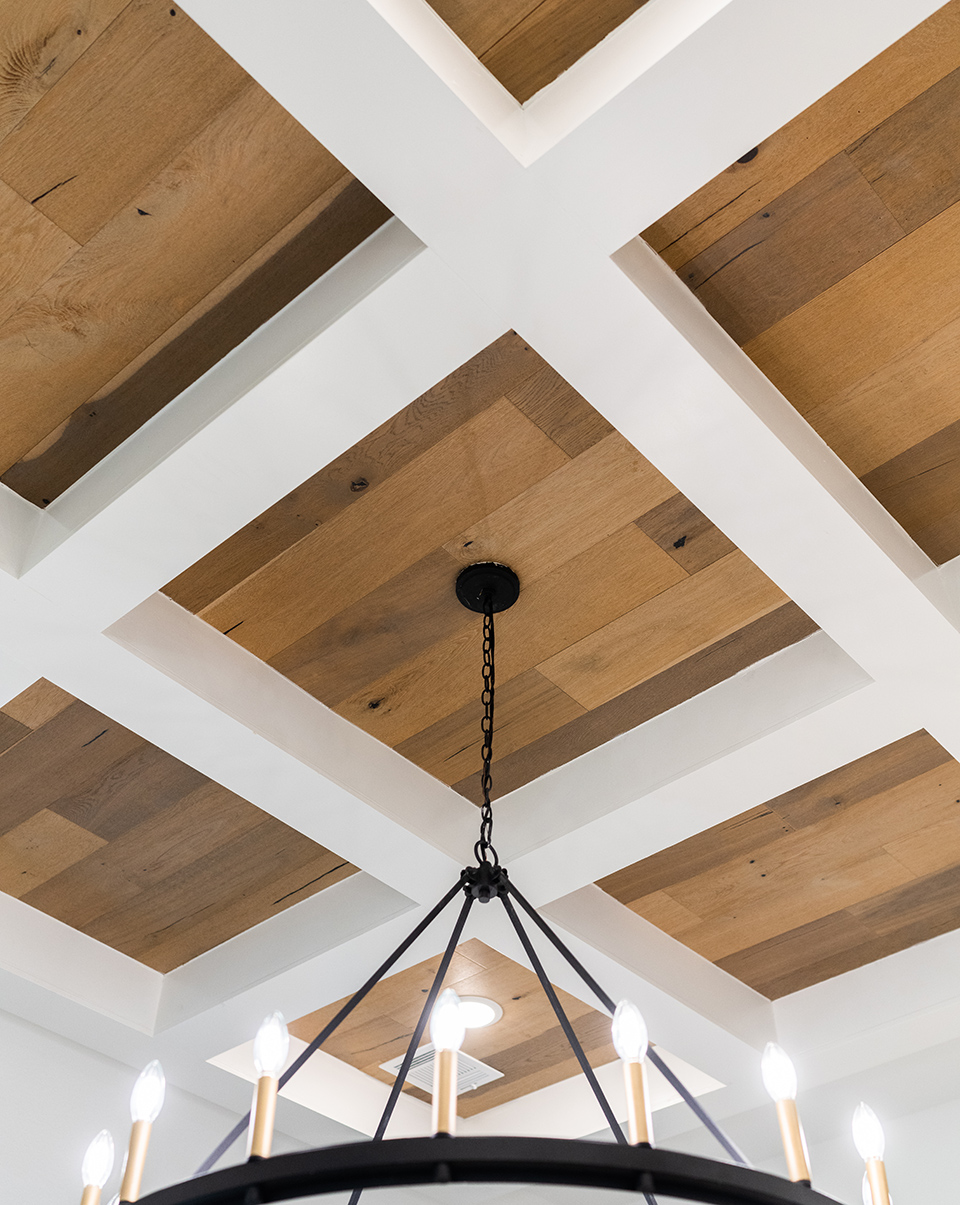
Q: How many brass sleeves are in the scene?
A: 7